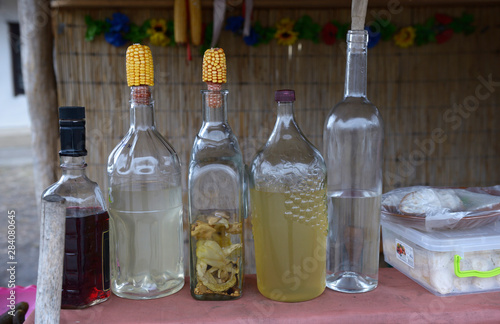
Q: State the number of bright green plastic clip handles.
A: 1